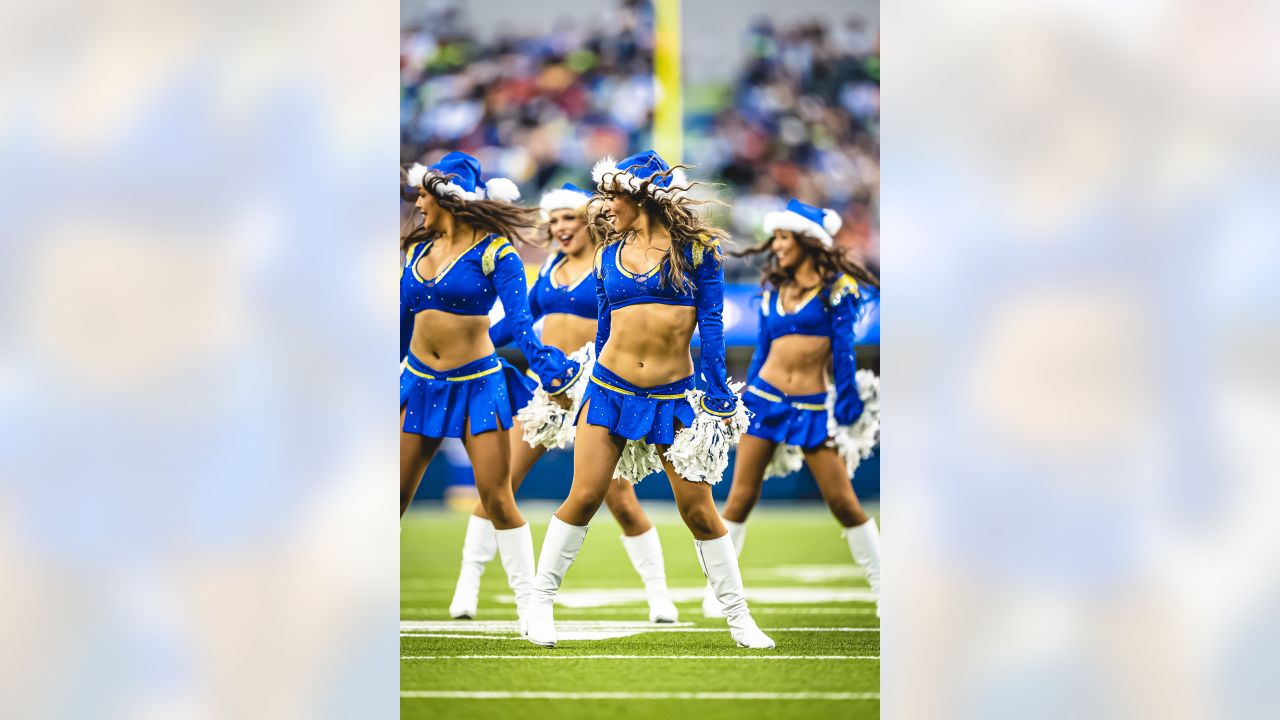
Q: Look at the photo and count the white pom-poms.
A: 5